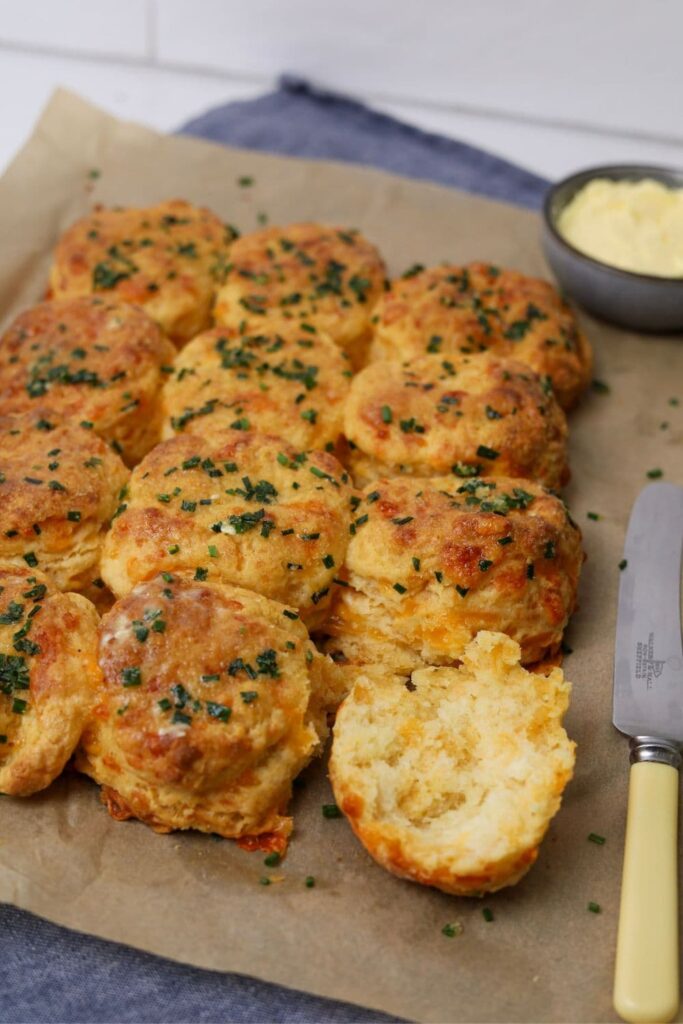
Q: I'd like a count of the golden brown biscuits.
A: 12